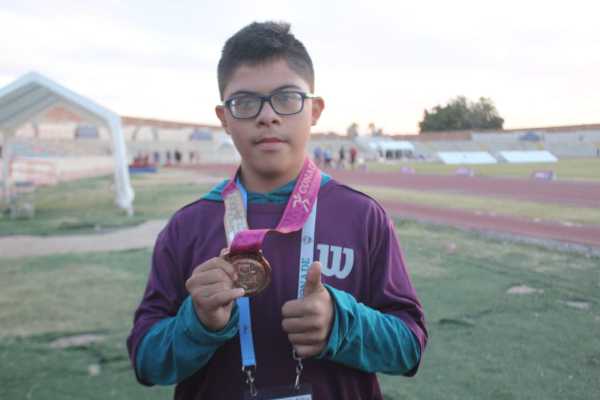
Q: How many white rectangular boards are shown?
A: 2